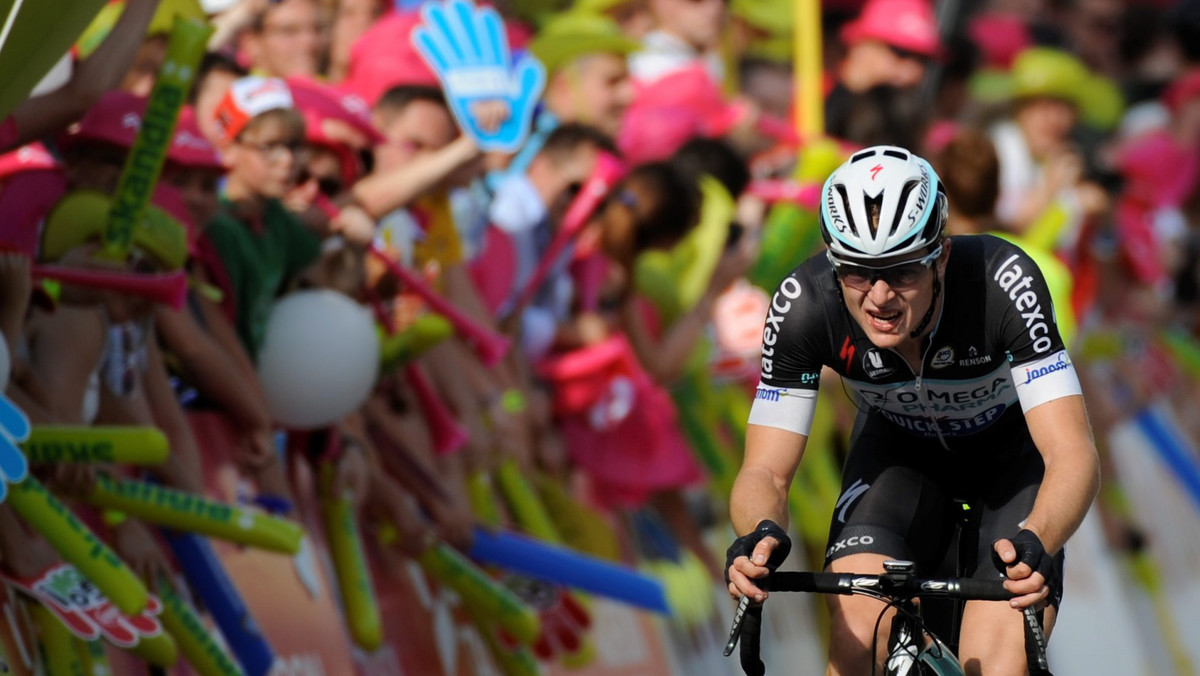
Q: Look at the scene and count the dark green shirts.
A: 1